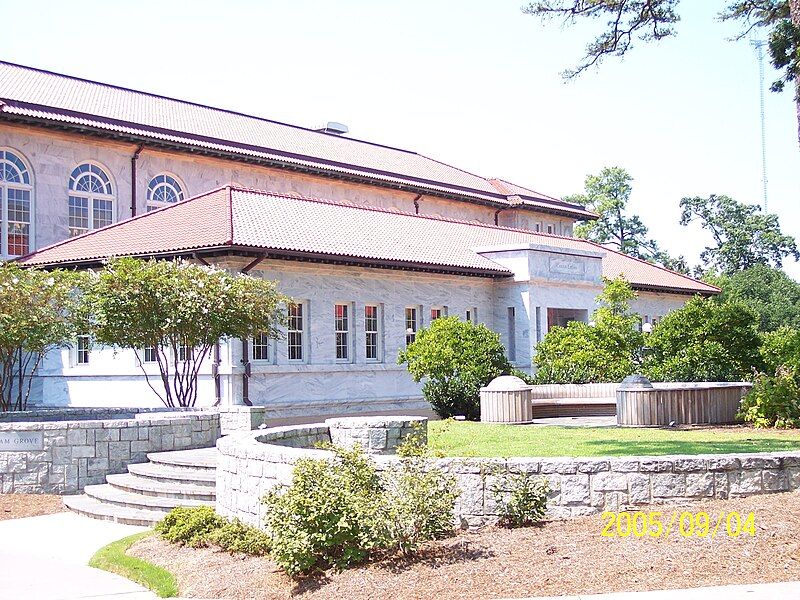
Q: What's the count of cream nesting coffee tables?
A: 0